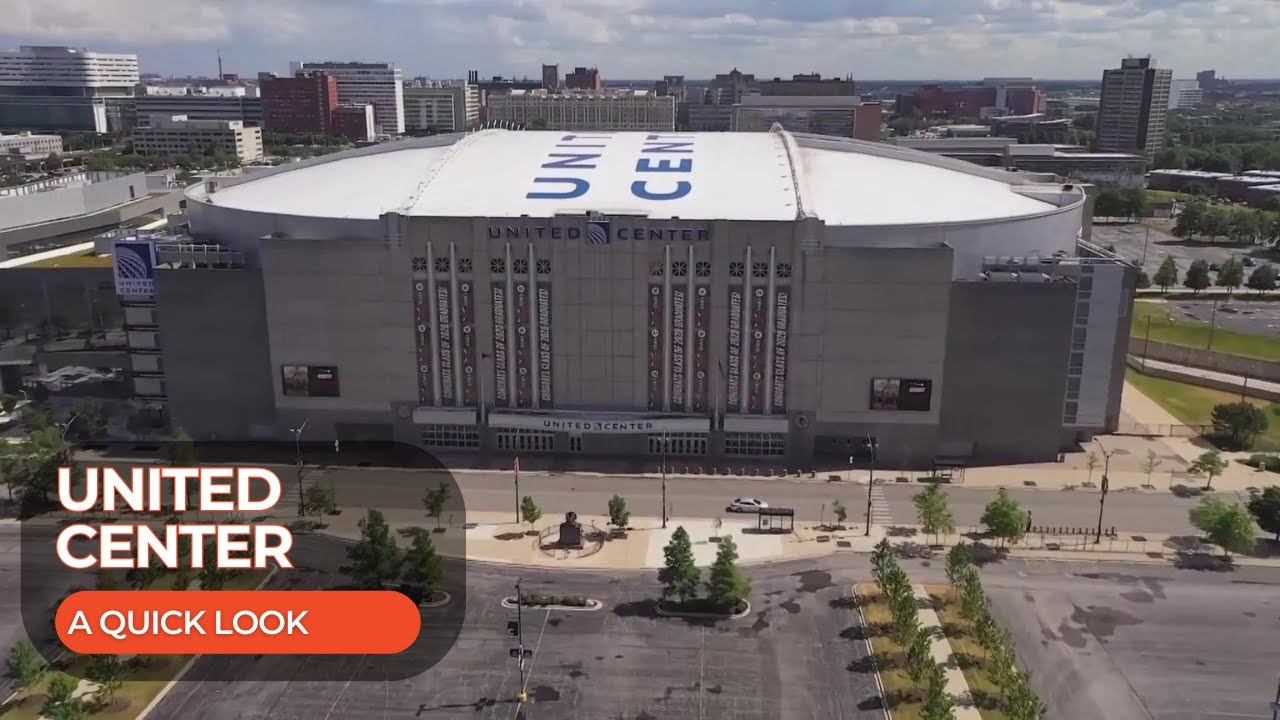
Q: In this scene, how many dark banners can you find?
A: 12